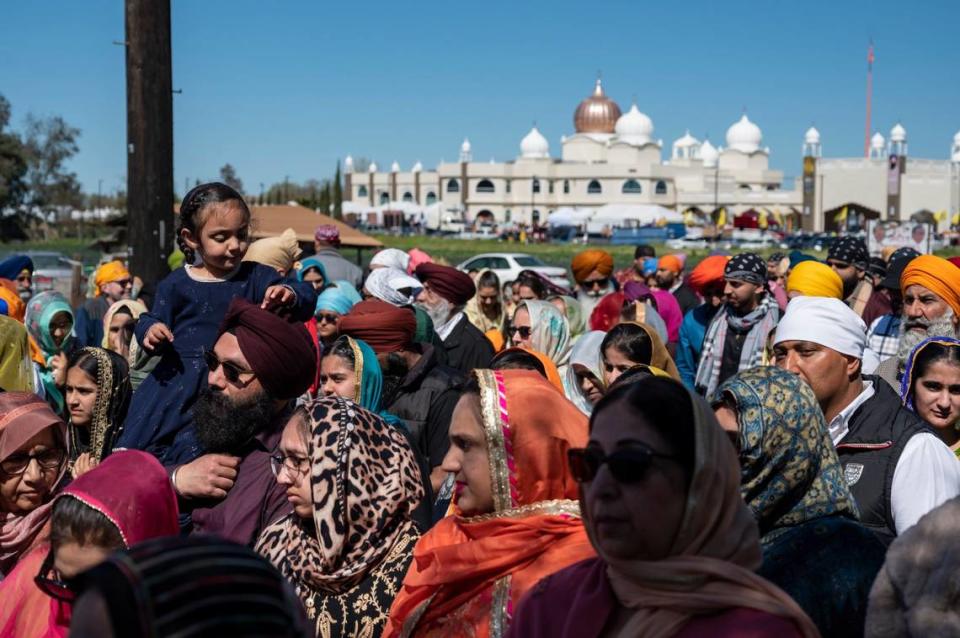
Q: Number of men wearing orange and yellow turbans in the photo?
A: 6